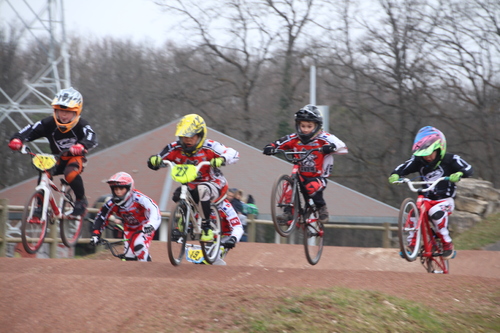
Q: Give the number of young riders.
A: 6